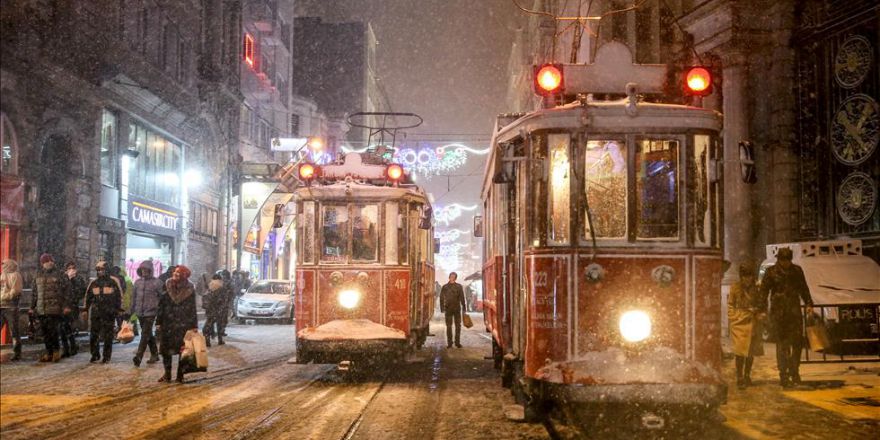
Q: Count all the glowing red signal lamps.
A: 4